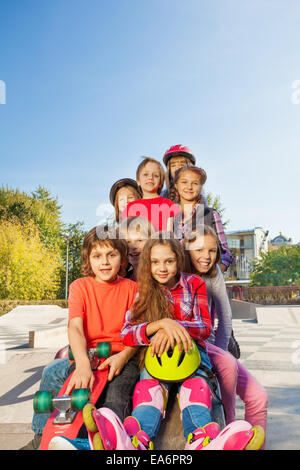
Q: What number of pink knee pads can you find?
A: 2